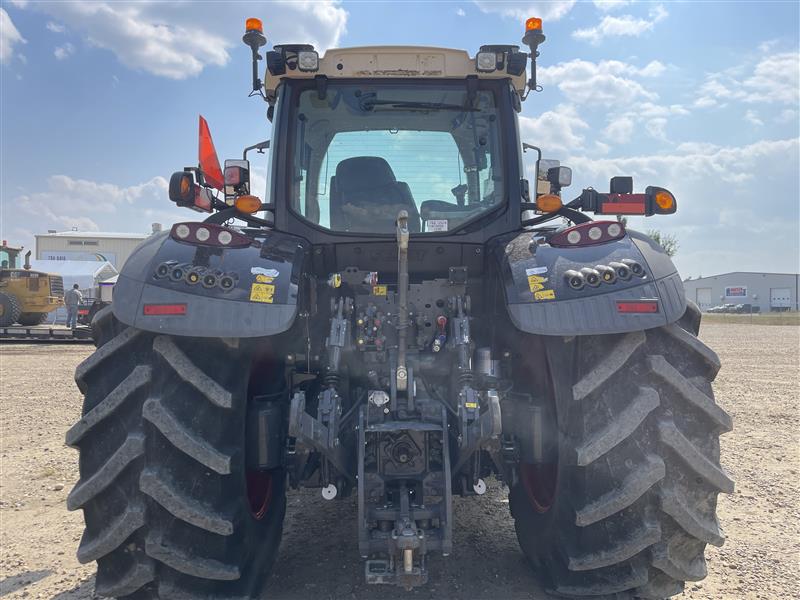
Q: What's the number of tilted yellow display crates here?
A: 0